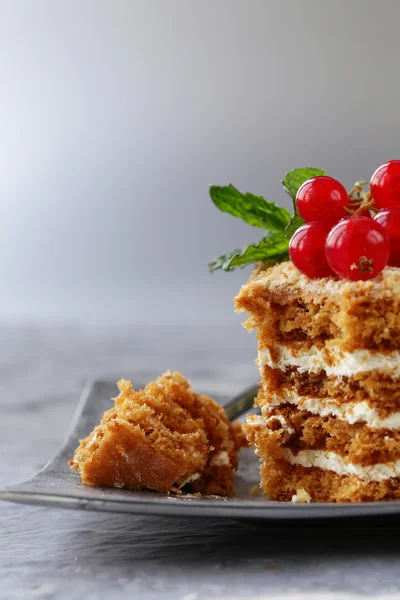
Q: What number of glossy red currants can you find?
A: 5